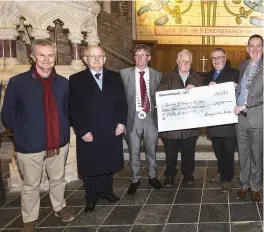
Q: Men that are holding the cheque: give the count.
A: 3